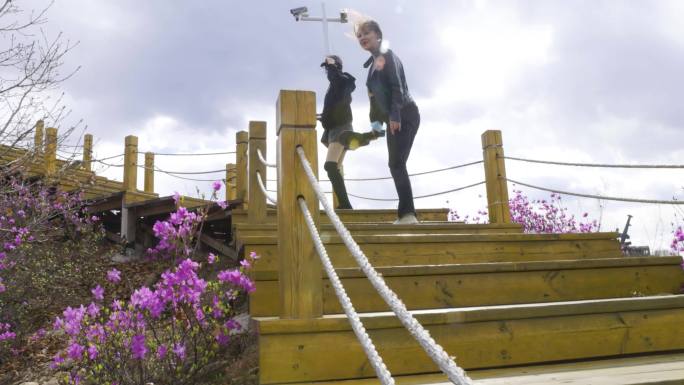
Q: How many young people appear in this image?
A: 2